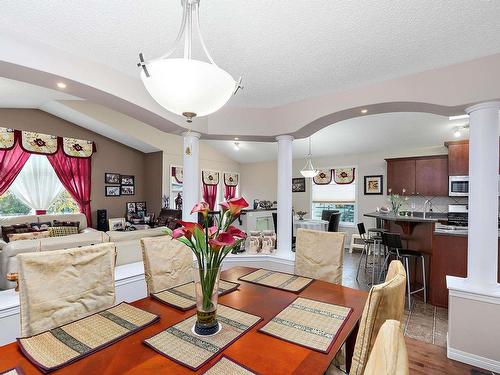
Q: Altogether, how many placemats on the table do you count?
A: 7